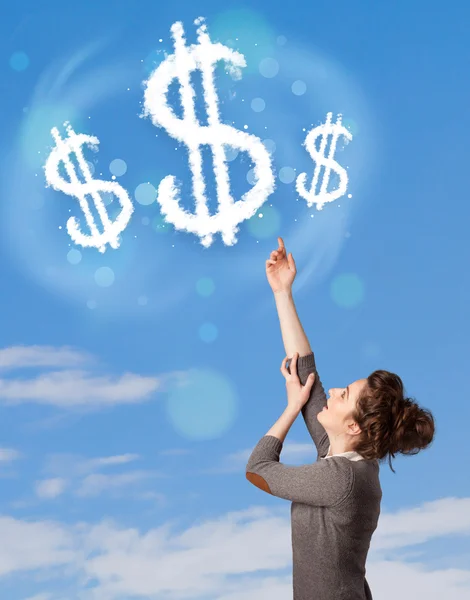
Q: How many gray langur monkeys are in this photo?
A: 0